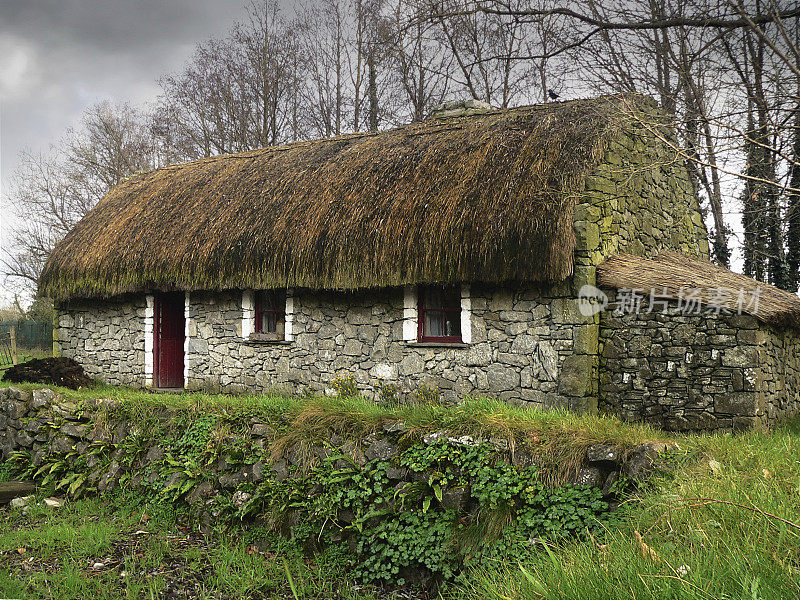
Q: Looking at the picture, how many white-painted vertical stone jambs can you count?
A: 6